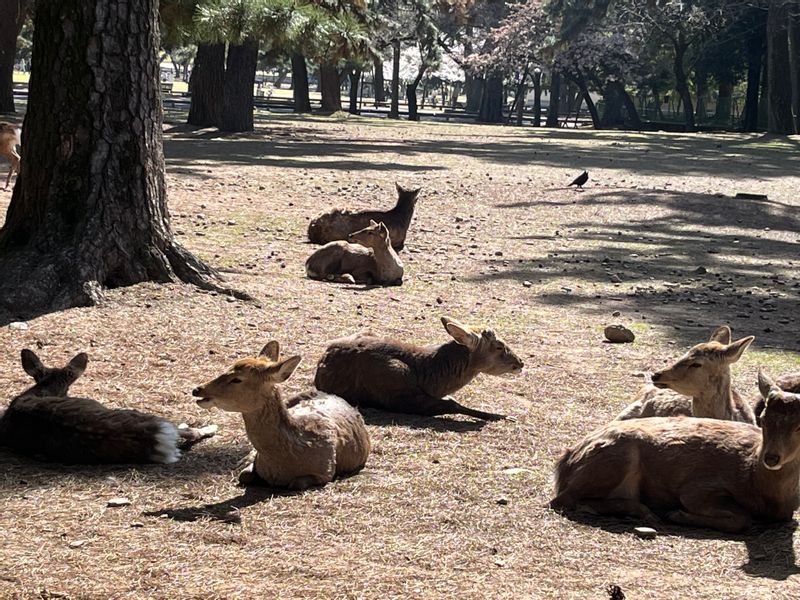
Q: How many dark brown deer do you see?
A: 3